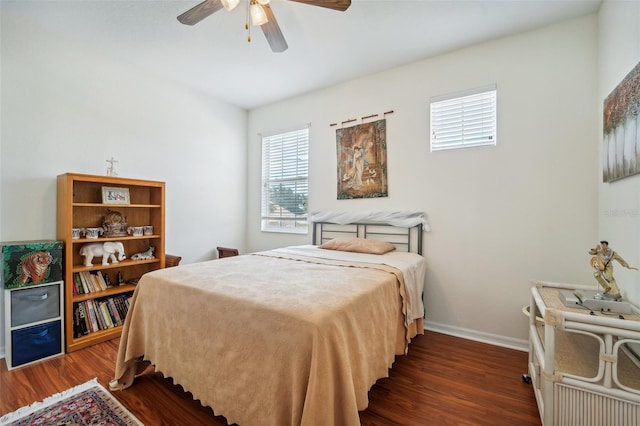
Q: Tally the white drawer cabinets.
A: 1